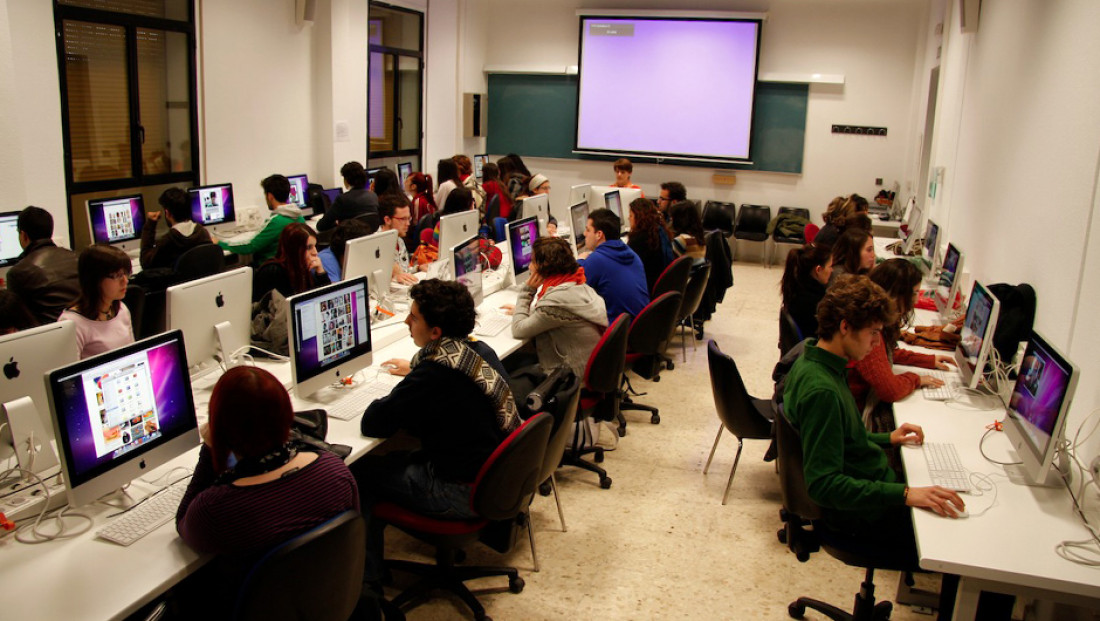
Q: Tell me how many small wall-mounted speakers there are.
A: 2